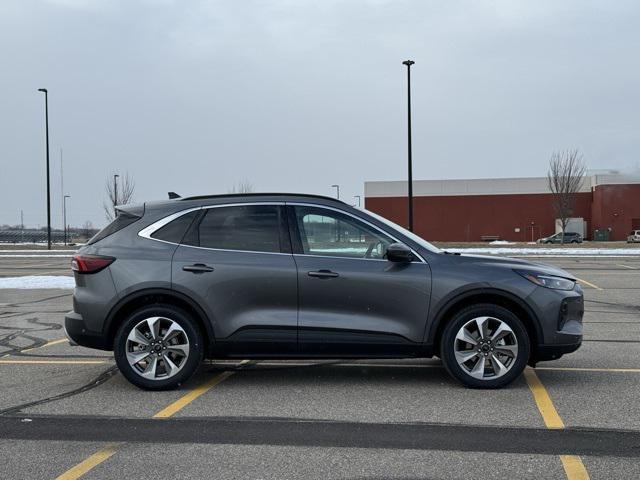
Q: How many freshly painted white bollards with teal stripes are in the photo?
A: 0